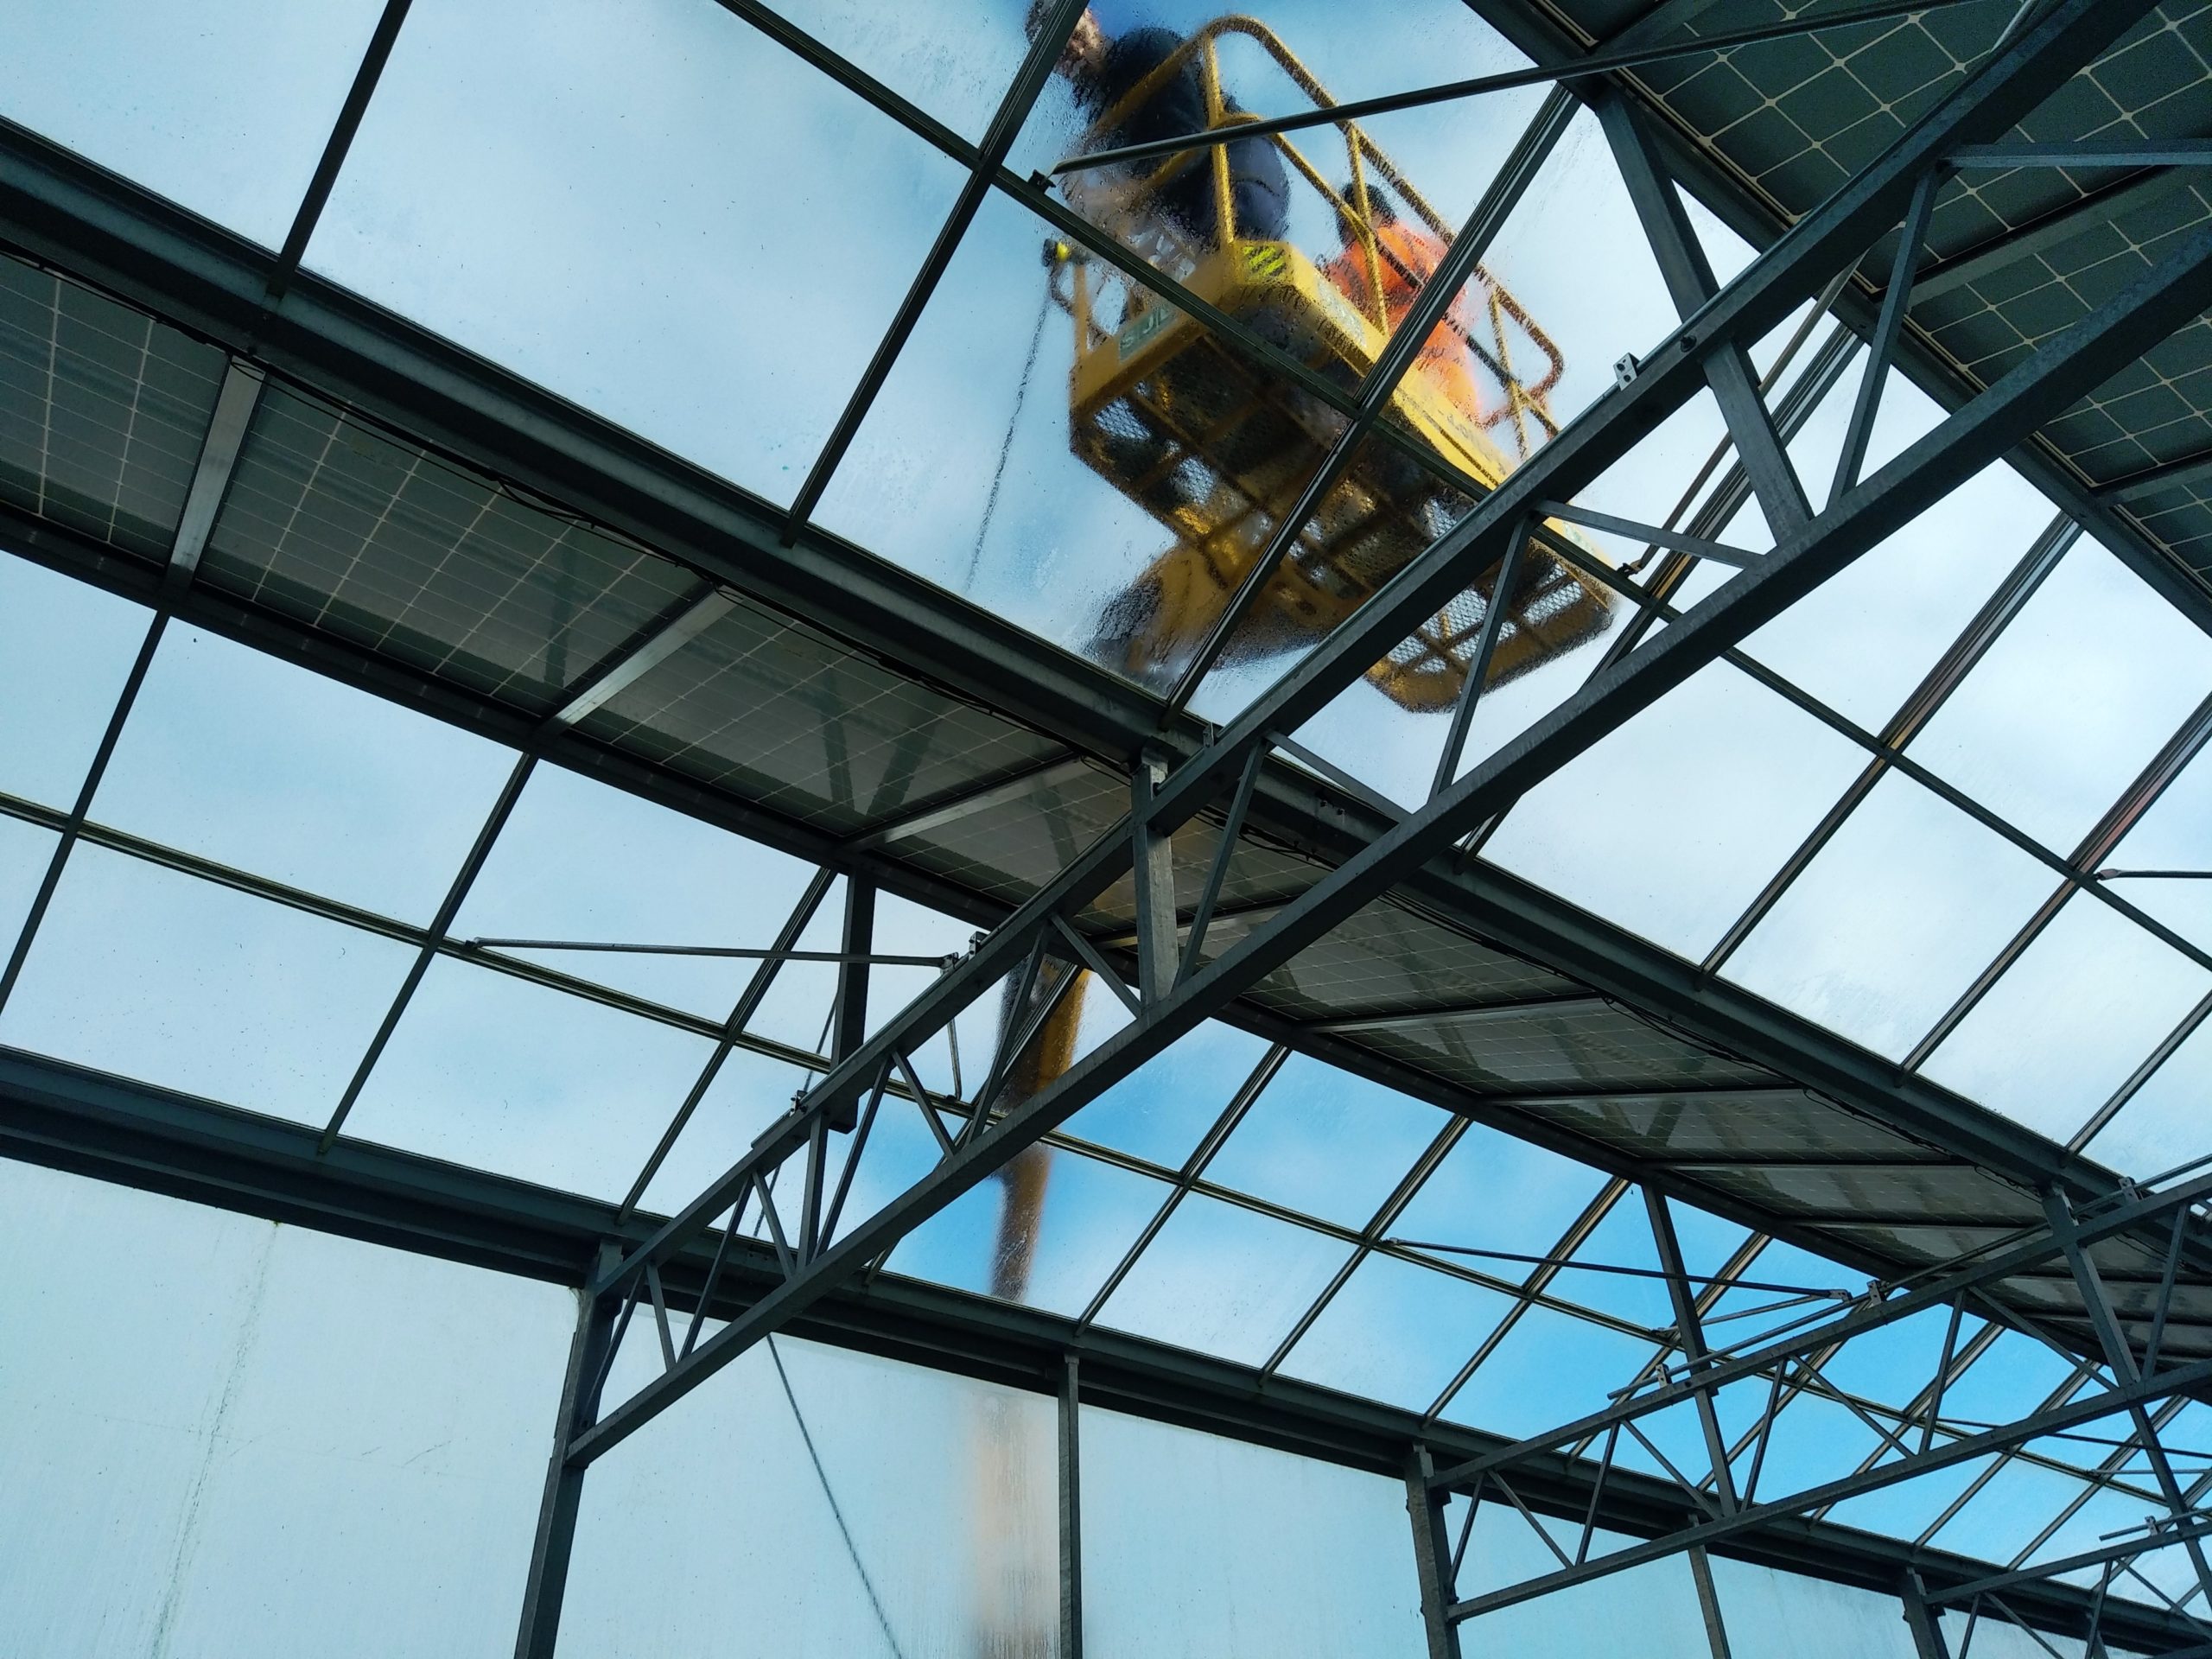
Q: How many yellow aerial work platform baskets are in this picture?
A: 1